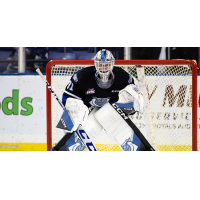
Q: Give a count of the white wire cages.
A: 1